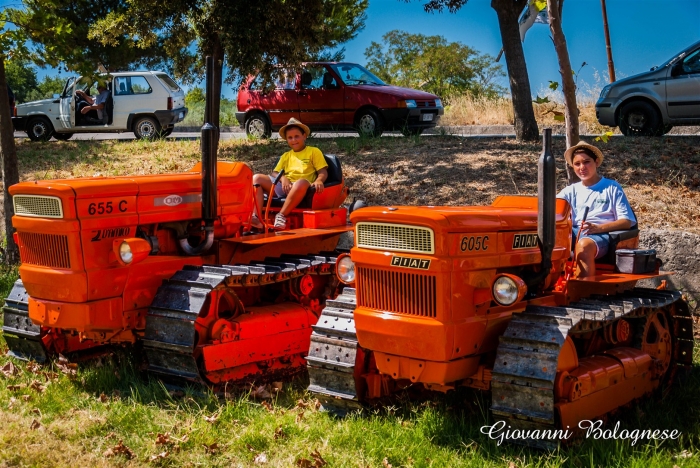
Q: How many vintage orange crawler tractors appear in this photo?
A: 2